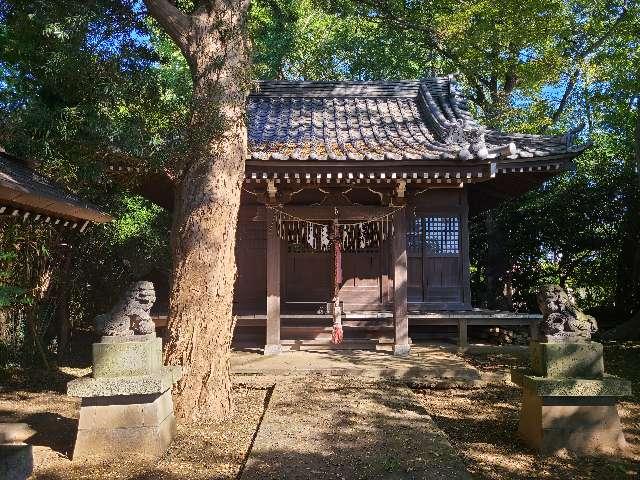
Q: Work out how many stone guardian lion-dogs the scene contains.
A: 2